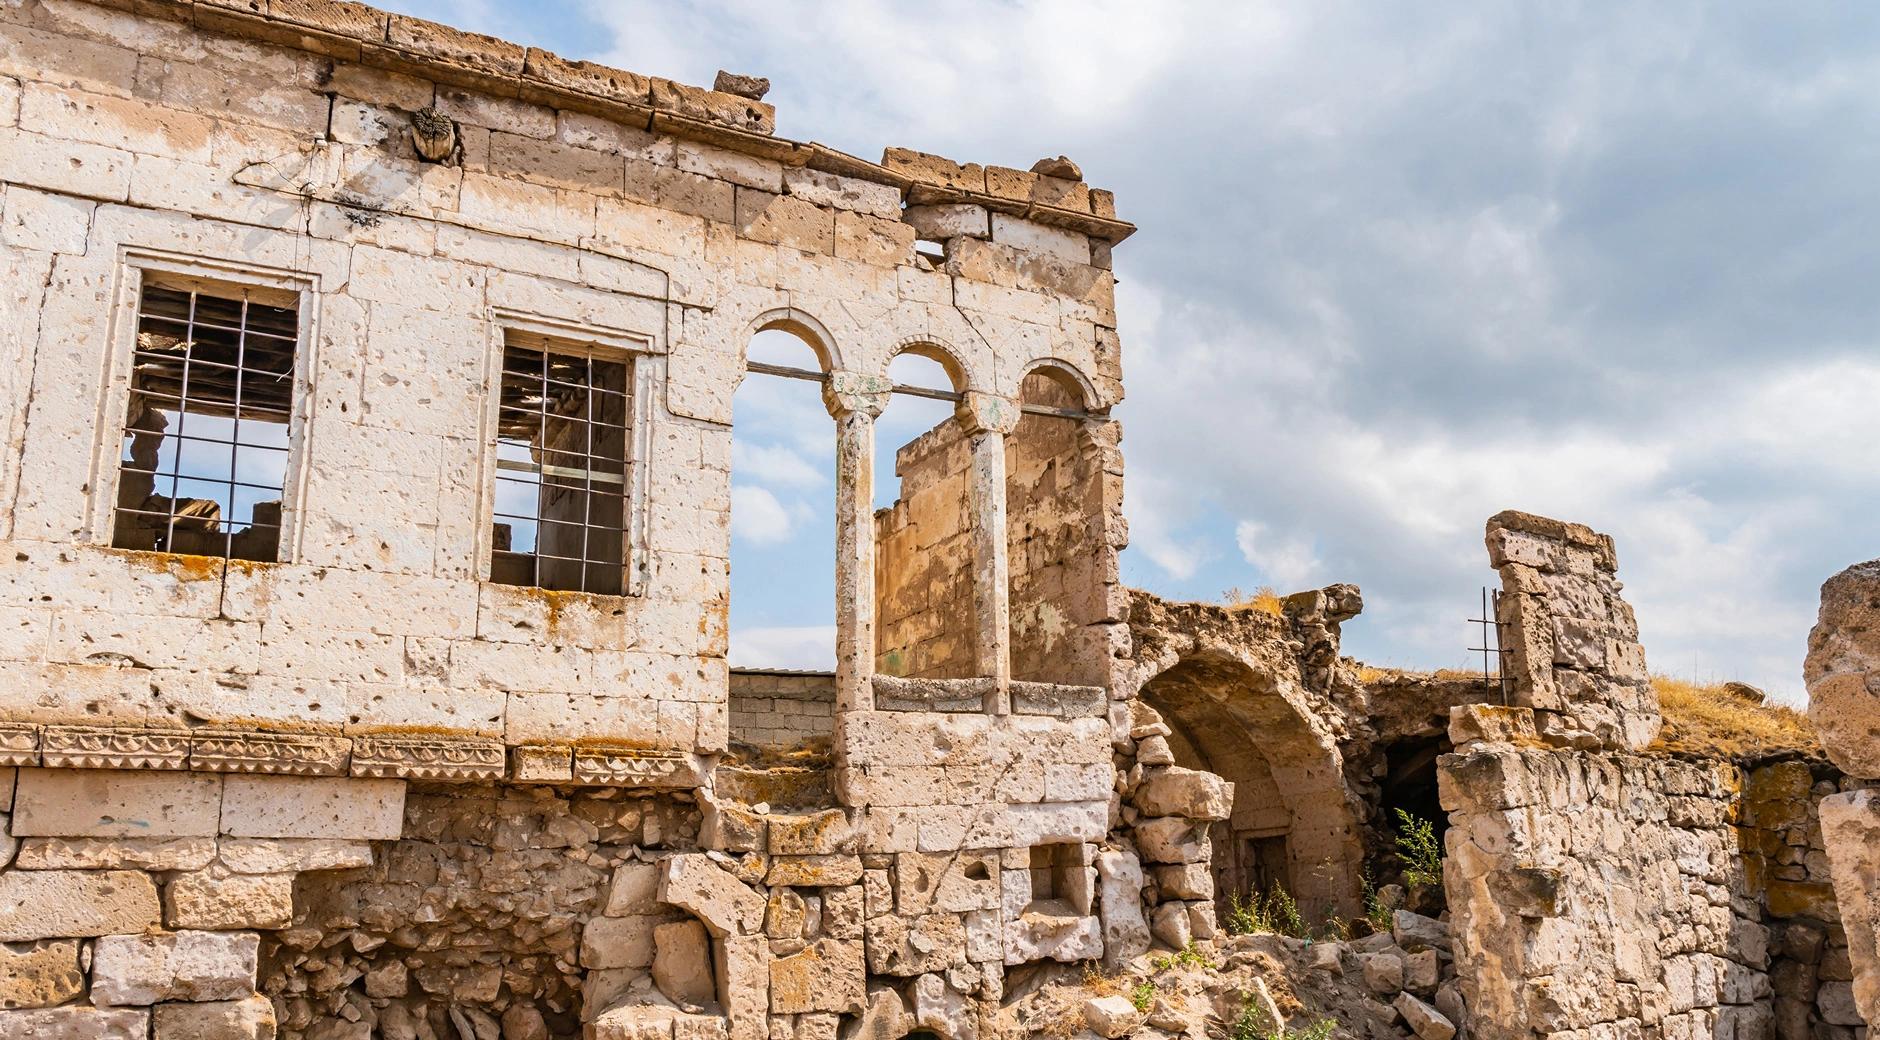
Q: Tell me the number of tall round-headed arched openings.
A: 3